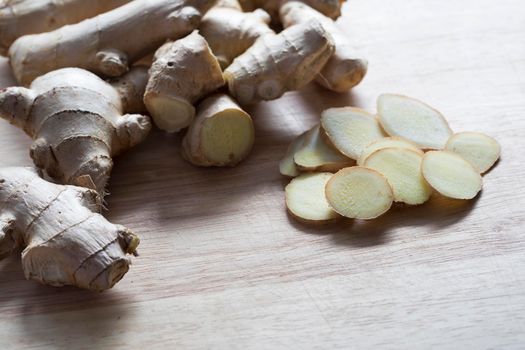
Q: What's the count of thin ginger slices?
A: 10